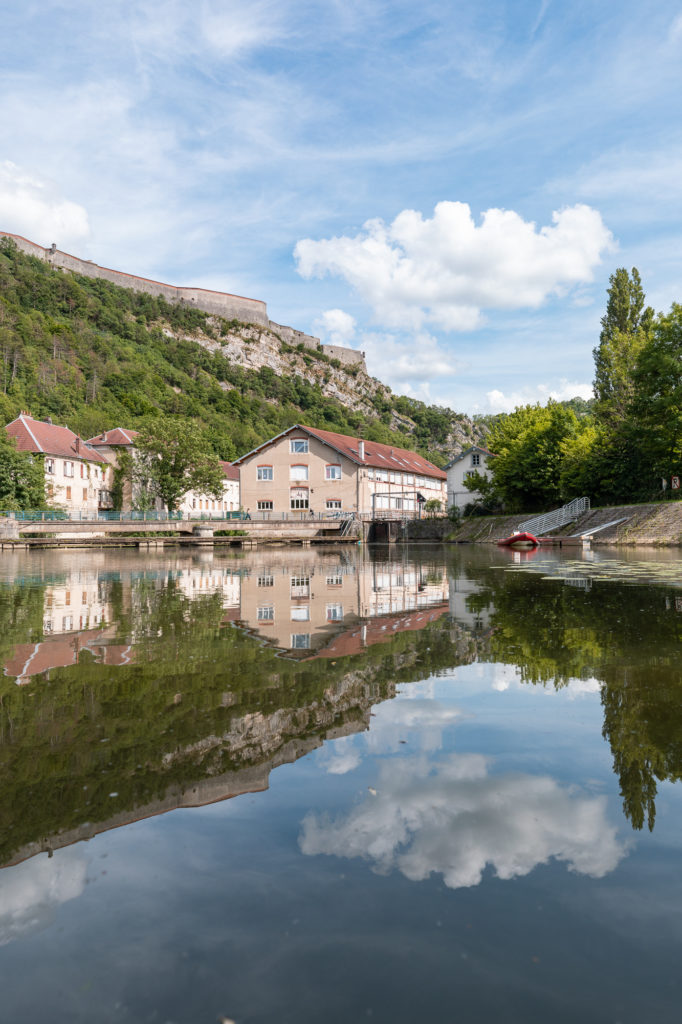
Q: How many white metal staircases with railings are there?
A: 1